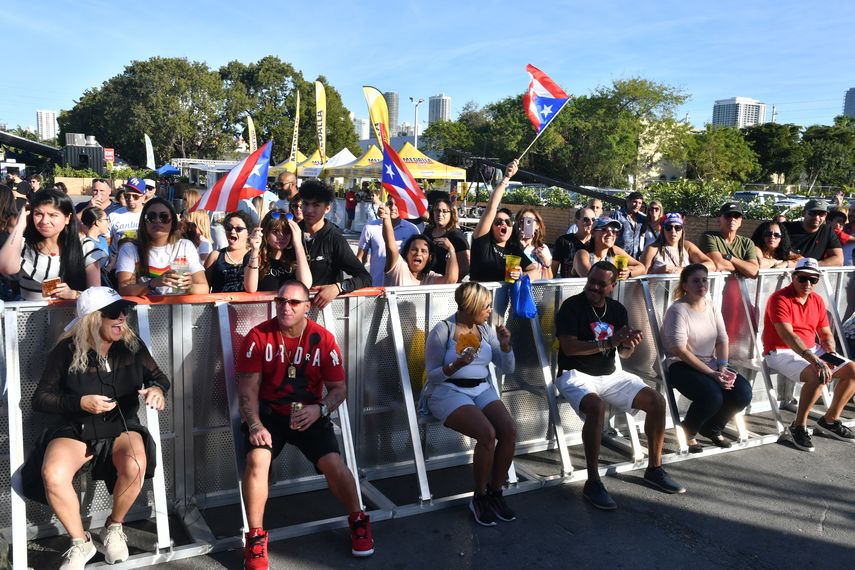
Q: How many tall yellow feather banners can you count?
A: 4